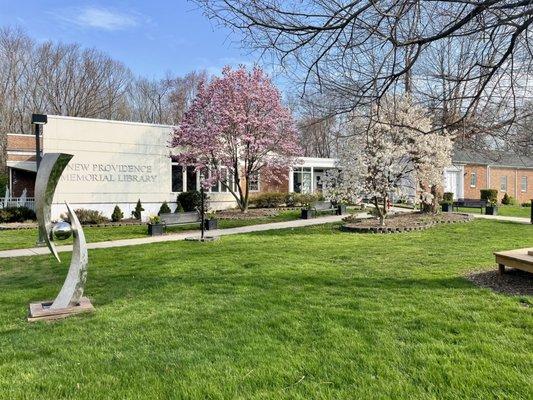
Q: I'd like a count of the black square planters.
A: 6